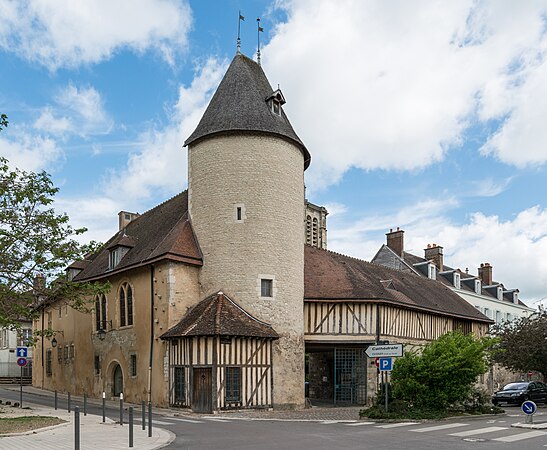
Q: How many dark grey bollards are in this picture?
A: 9